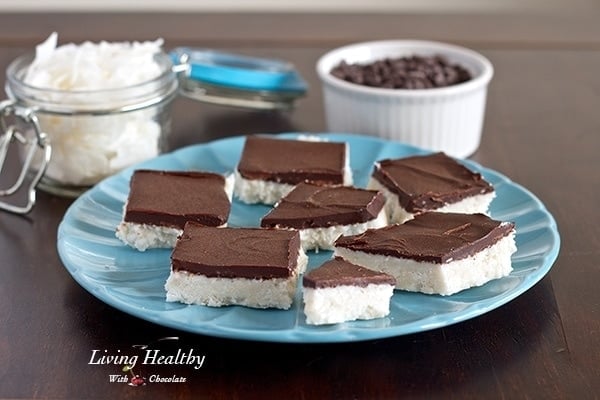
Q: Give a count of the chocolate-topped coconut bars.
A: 7